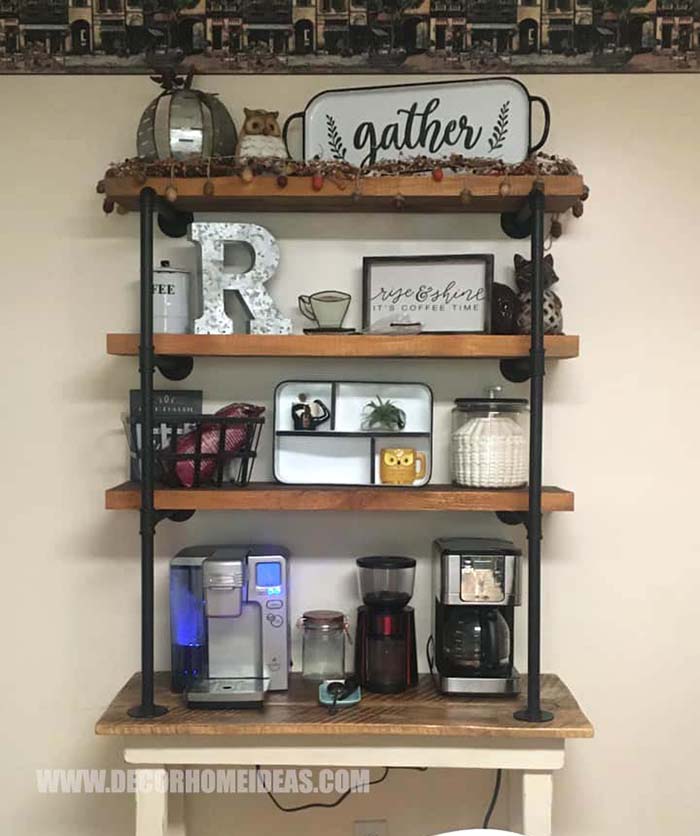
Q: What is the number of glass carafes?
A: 1